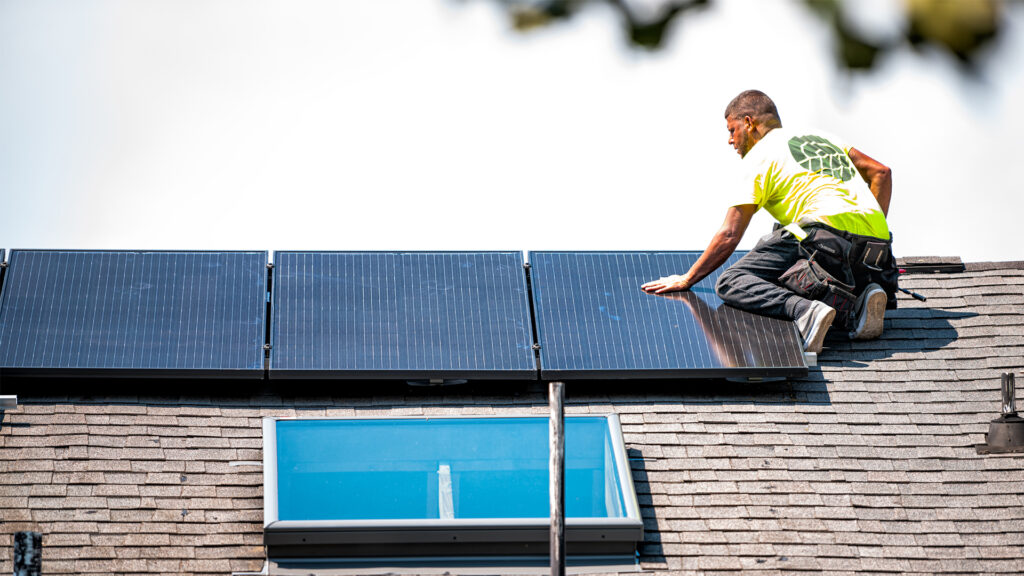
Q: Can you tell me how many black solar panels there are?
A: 3